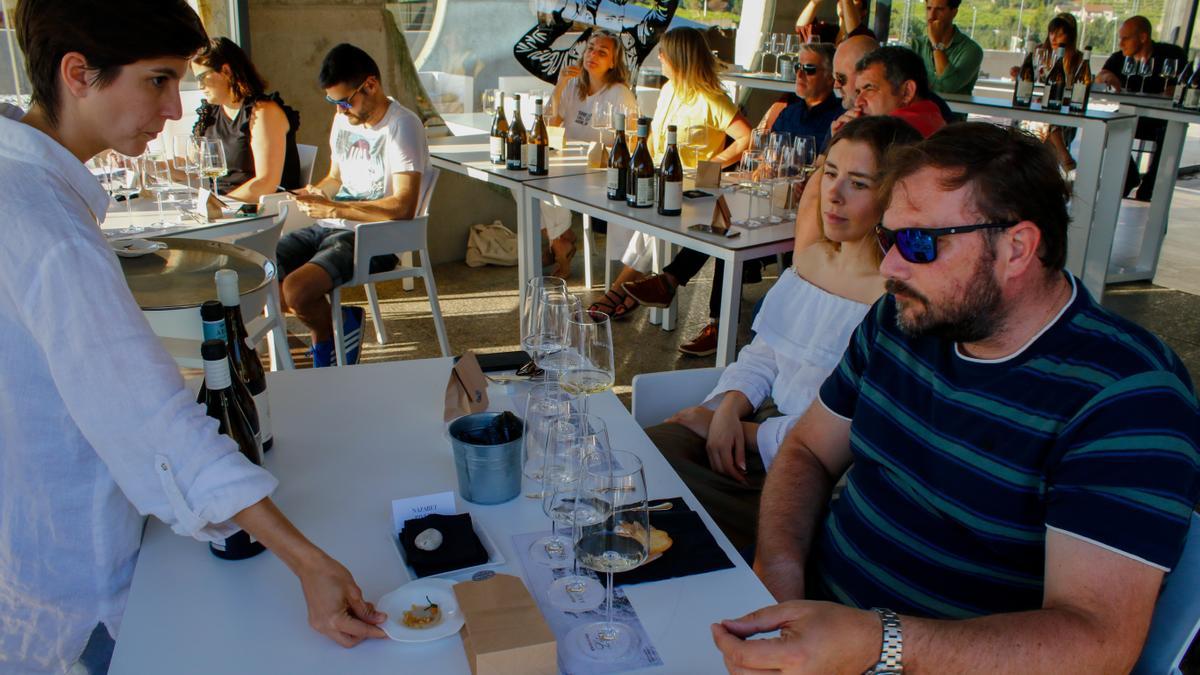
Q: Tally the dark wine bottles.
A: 14